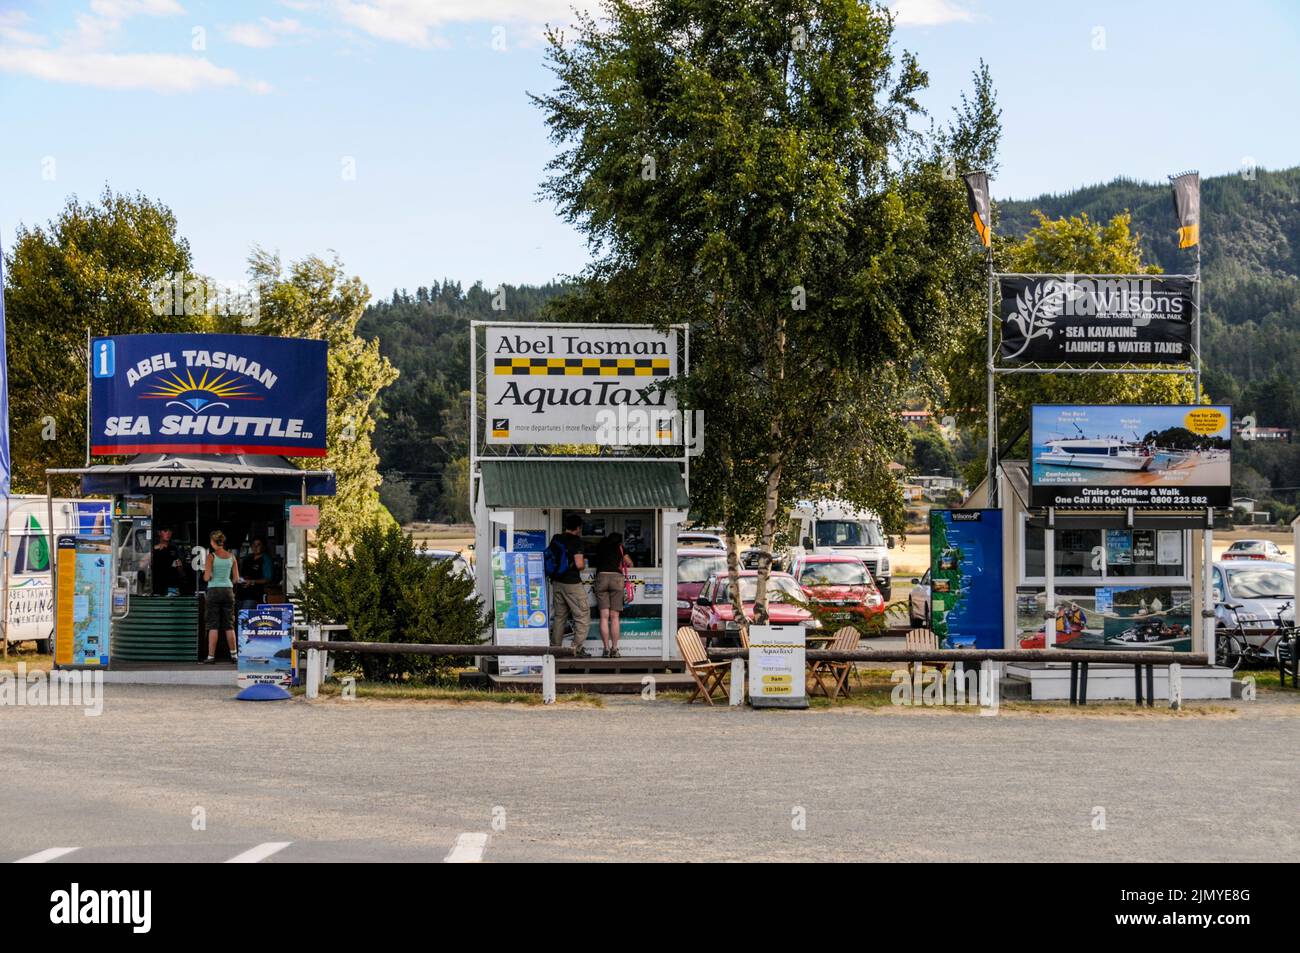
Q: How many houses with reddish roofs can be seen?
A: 3